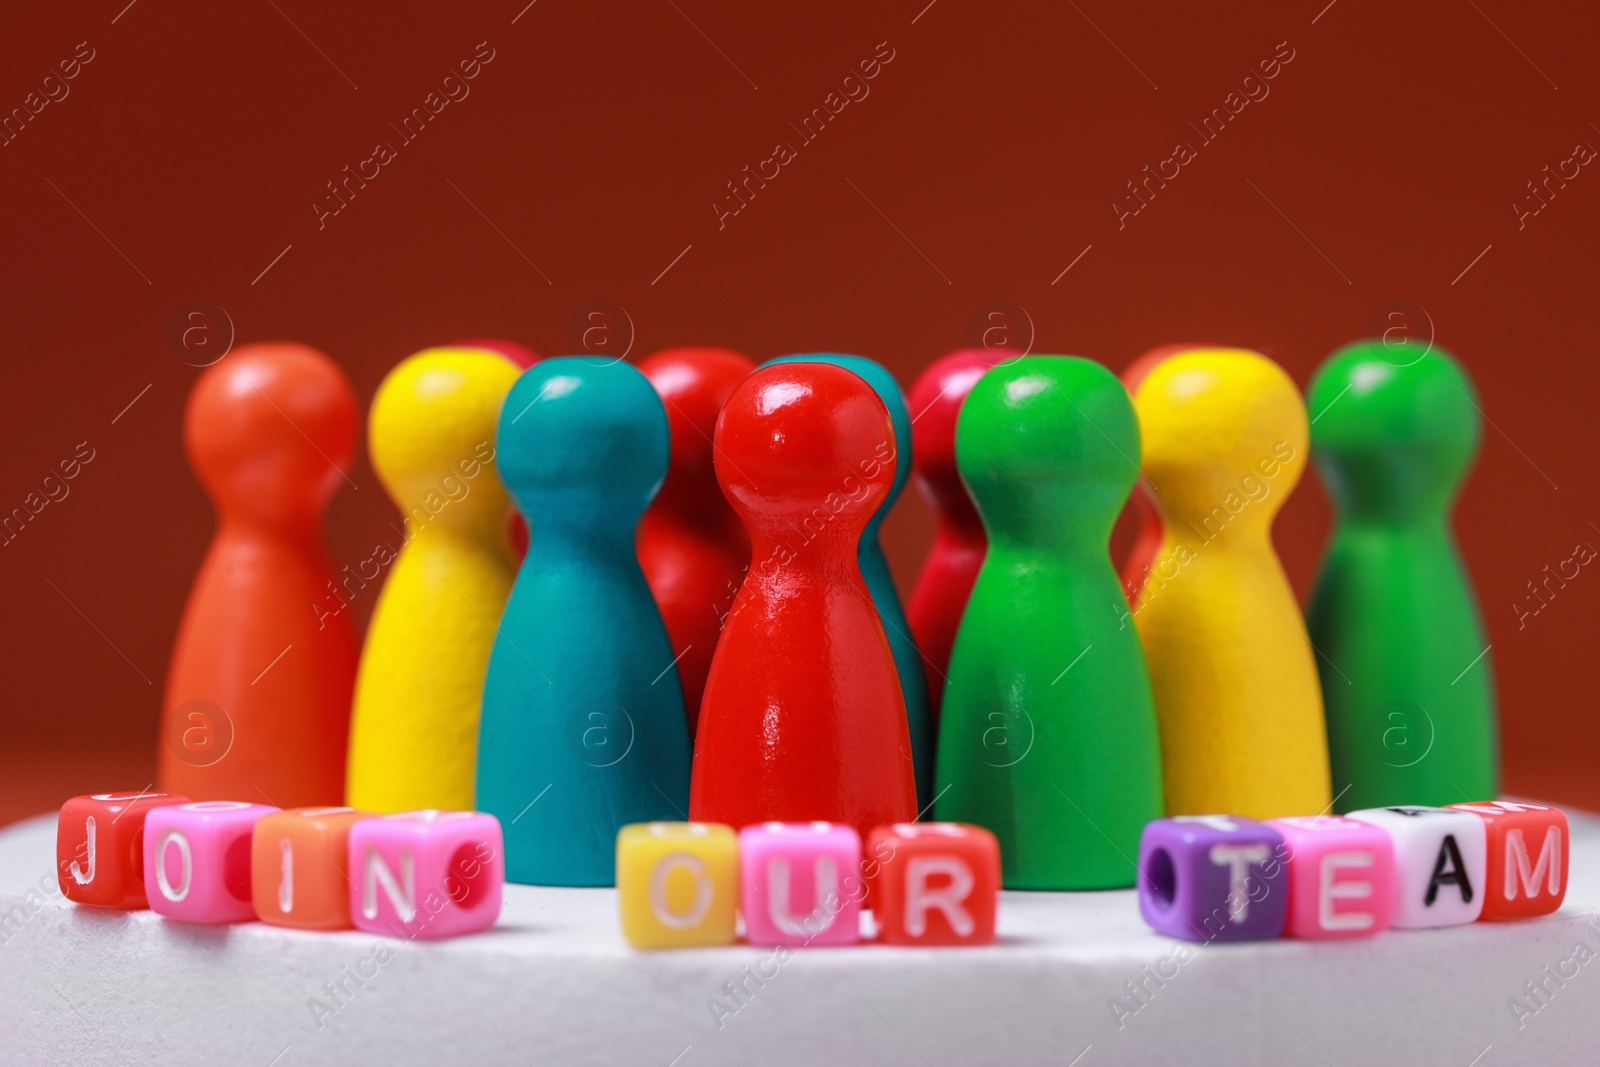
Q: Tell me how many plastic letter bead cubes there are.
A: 11